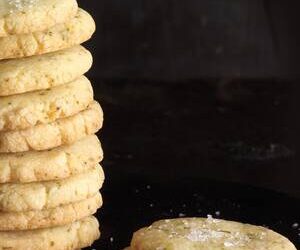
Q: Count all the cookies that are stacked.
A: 9